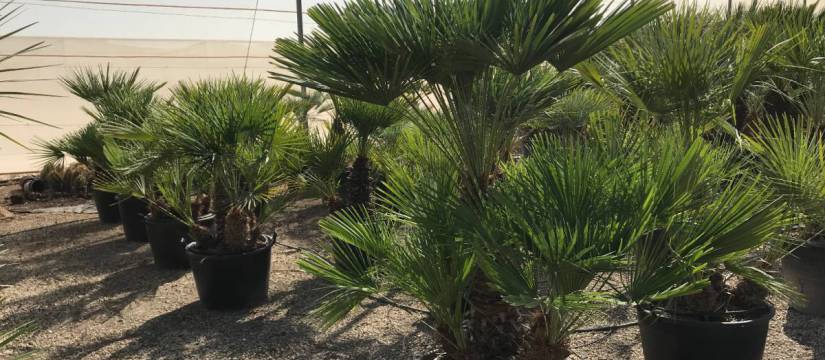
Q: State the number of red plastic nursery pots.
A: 0